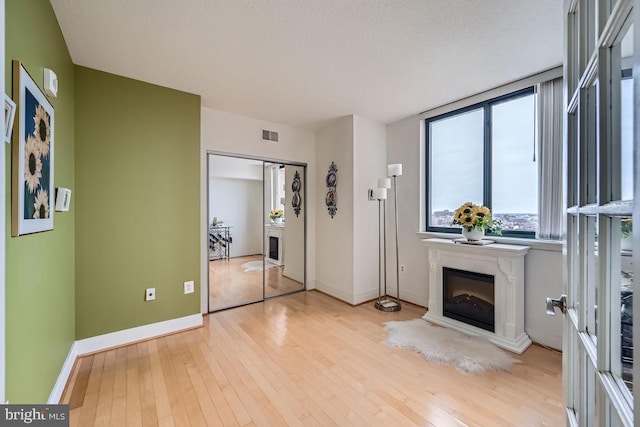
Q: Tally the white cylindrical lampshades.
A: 3